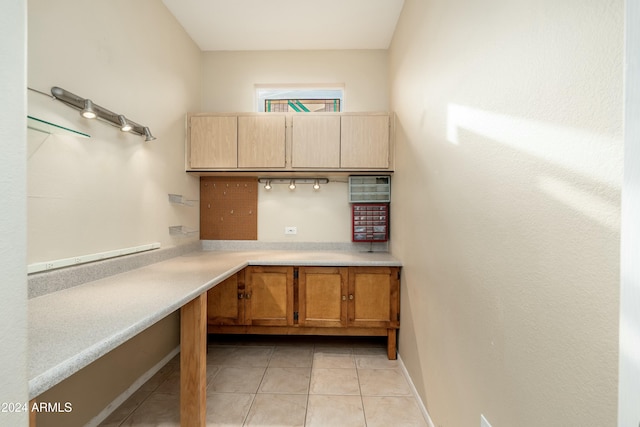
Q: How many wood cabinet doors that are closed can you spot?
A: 8